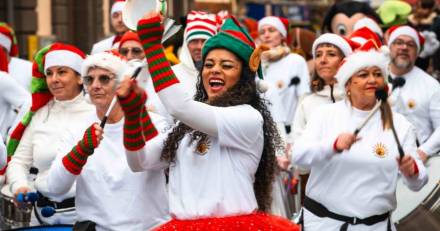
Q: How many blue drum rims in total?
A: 1